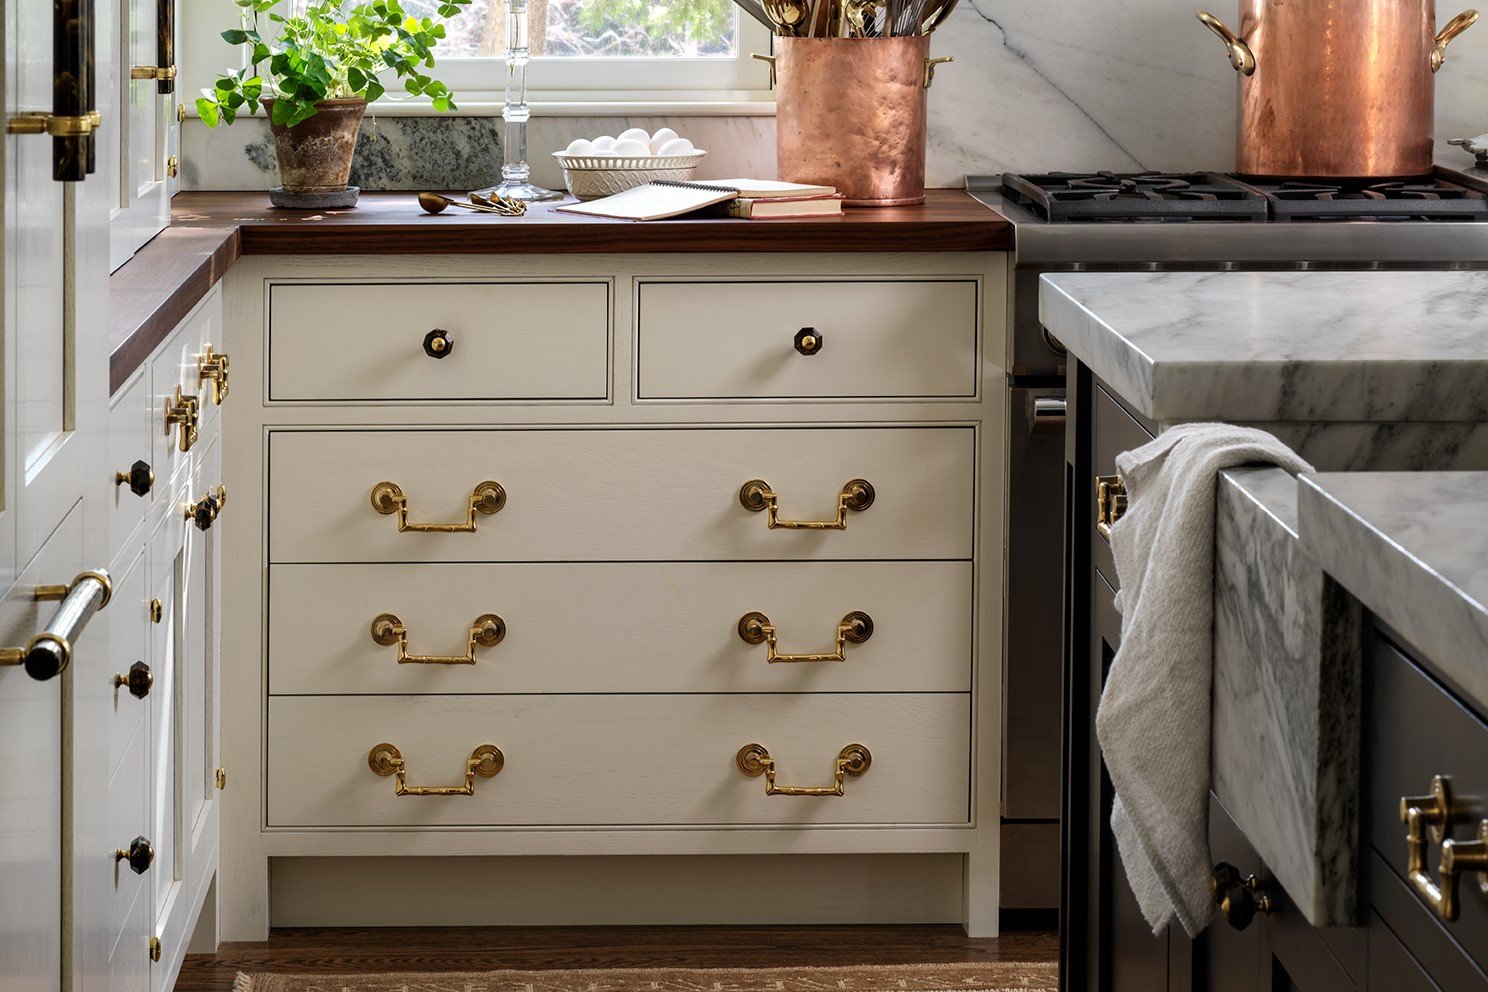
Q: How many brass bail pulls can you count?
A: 10